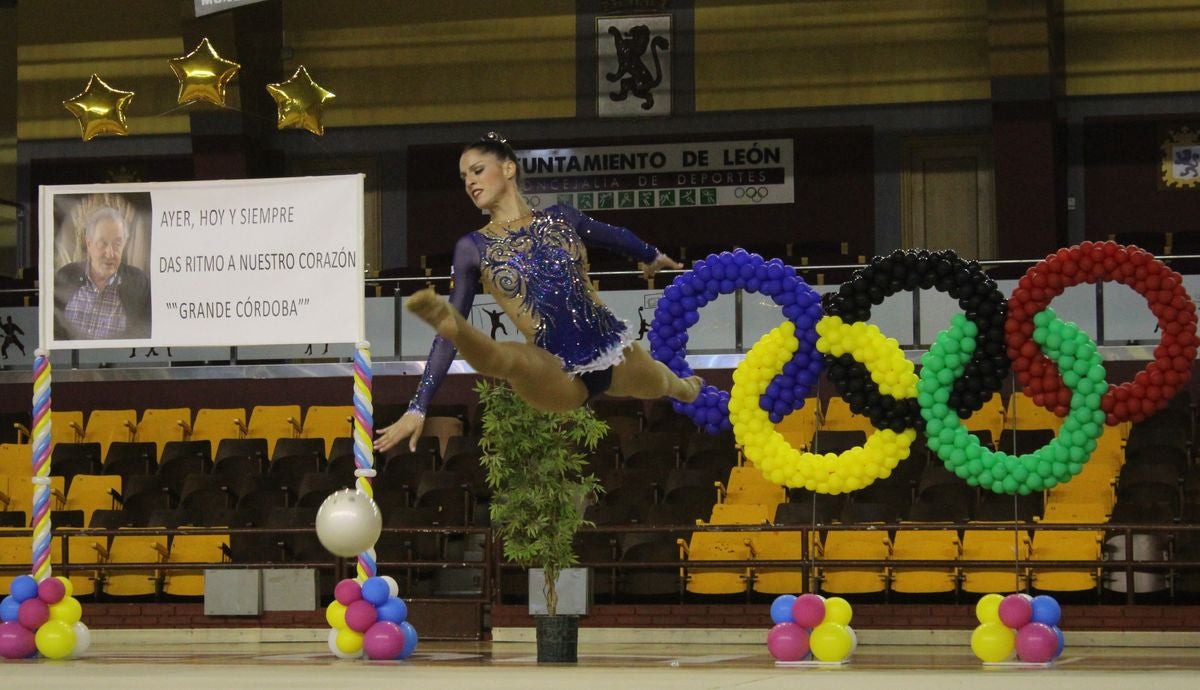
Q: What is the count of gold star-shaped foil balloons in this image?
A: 3